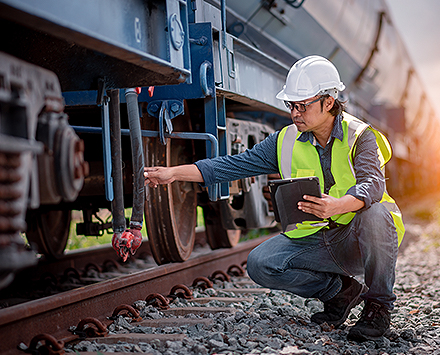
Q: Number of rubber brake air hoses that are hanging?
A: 2